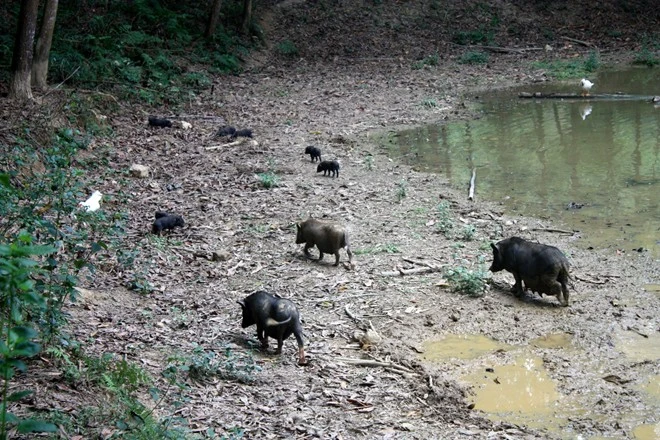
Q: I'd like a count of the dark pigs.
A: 10